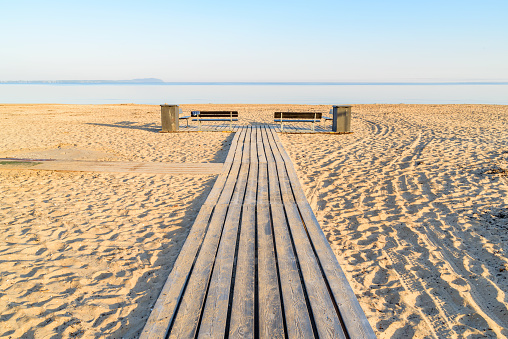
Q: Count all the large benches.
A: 2